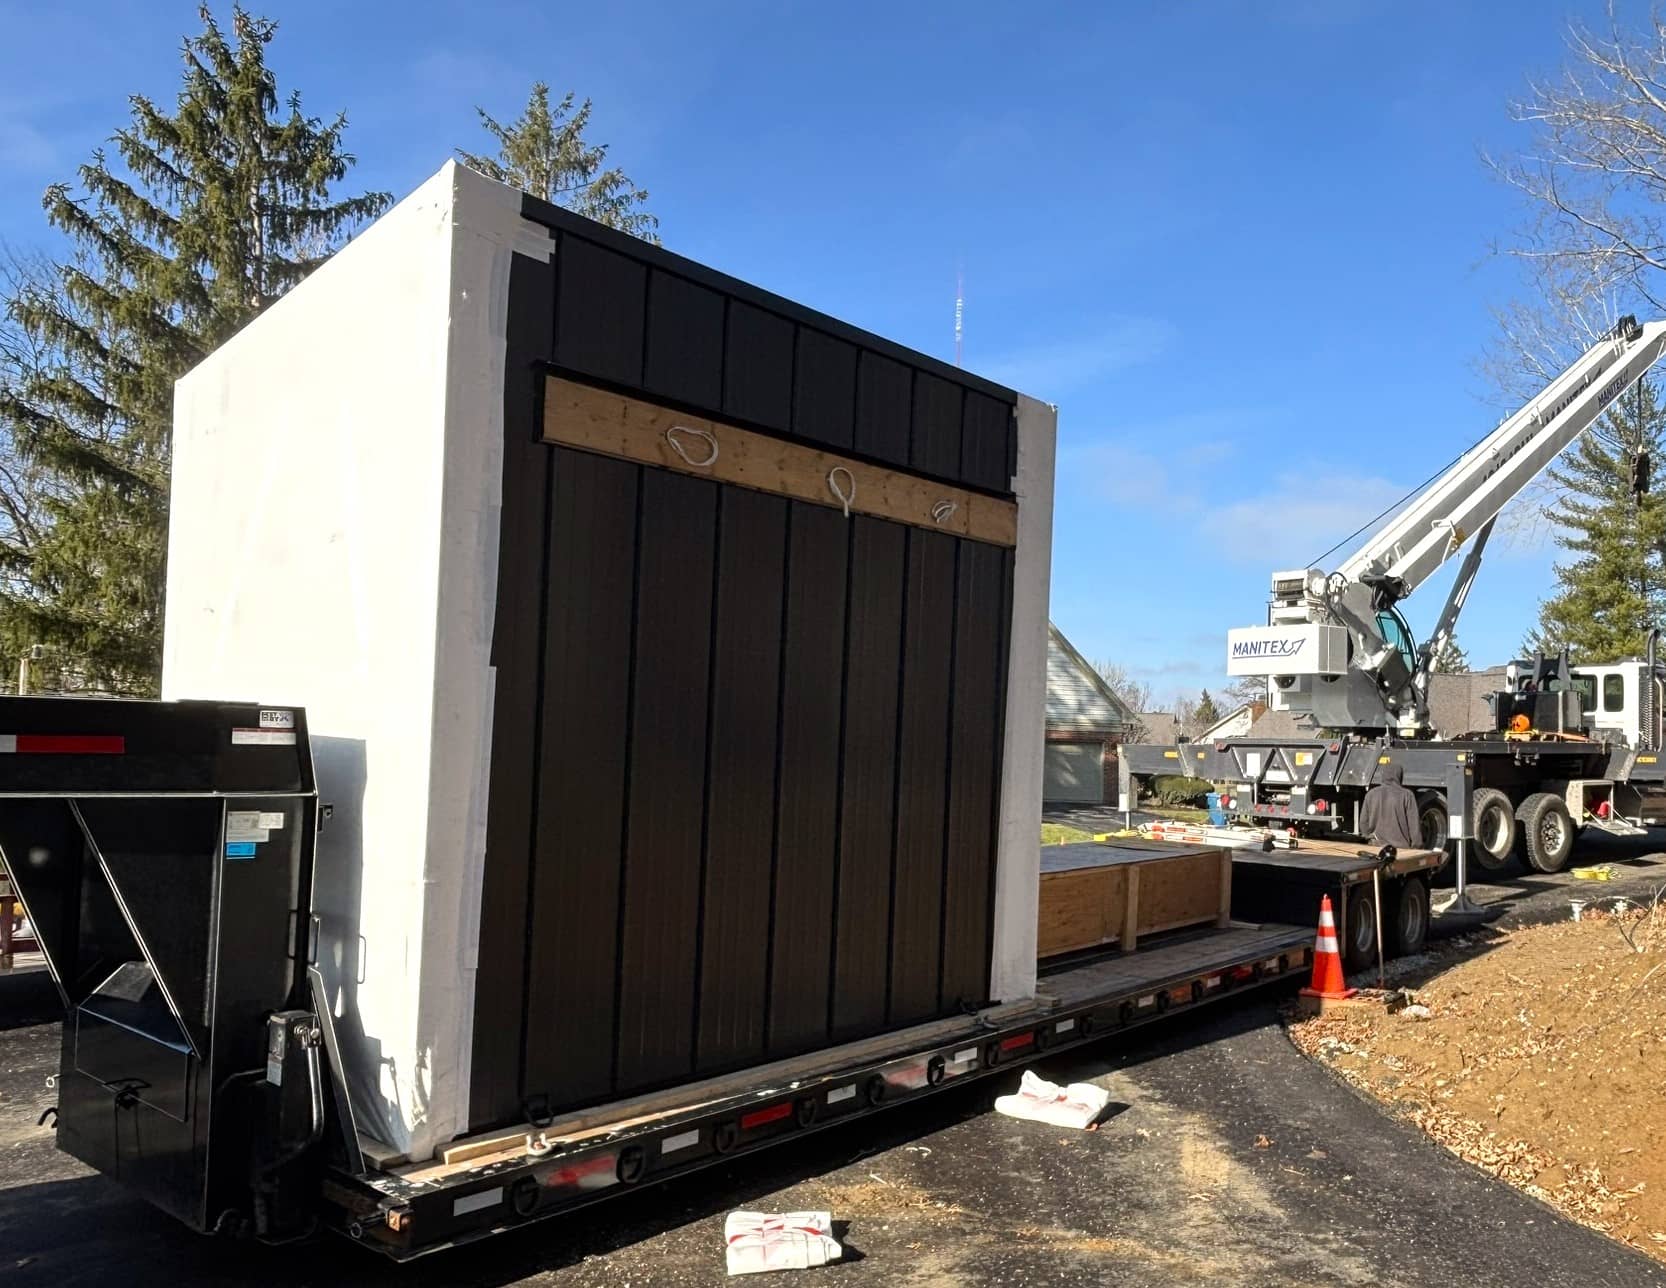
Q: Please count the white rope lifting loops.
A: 3